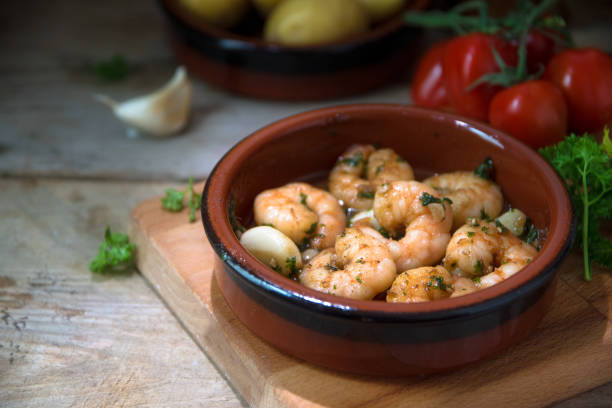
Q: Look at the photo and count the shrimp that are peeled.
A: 7